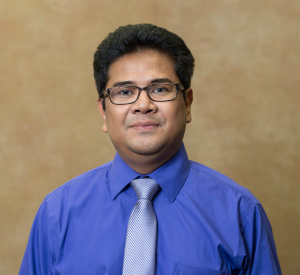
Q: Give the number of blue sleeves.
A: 2